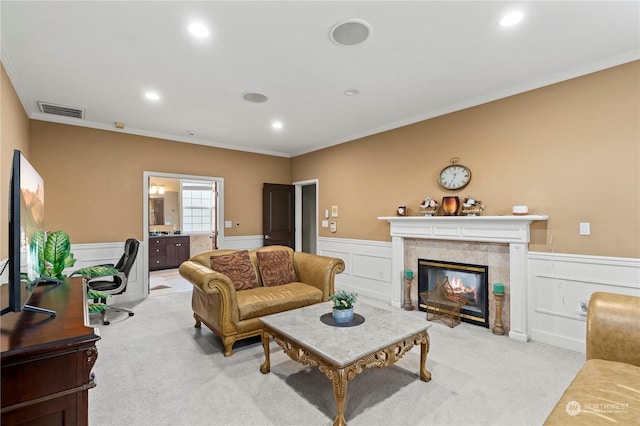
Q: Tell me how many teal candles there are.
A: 2